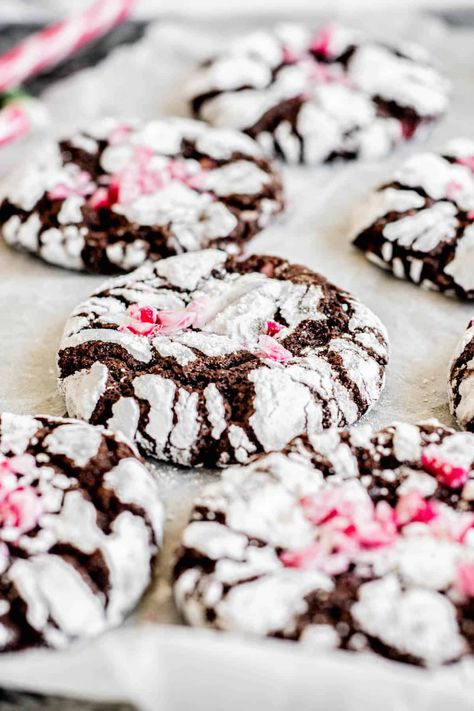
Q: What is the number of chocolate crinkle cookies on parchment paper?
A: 7